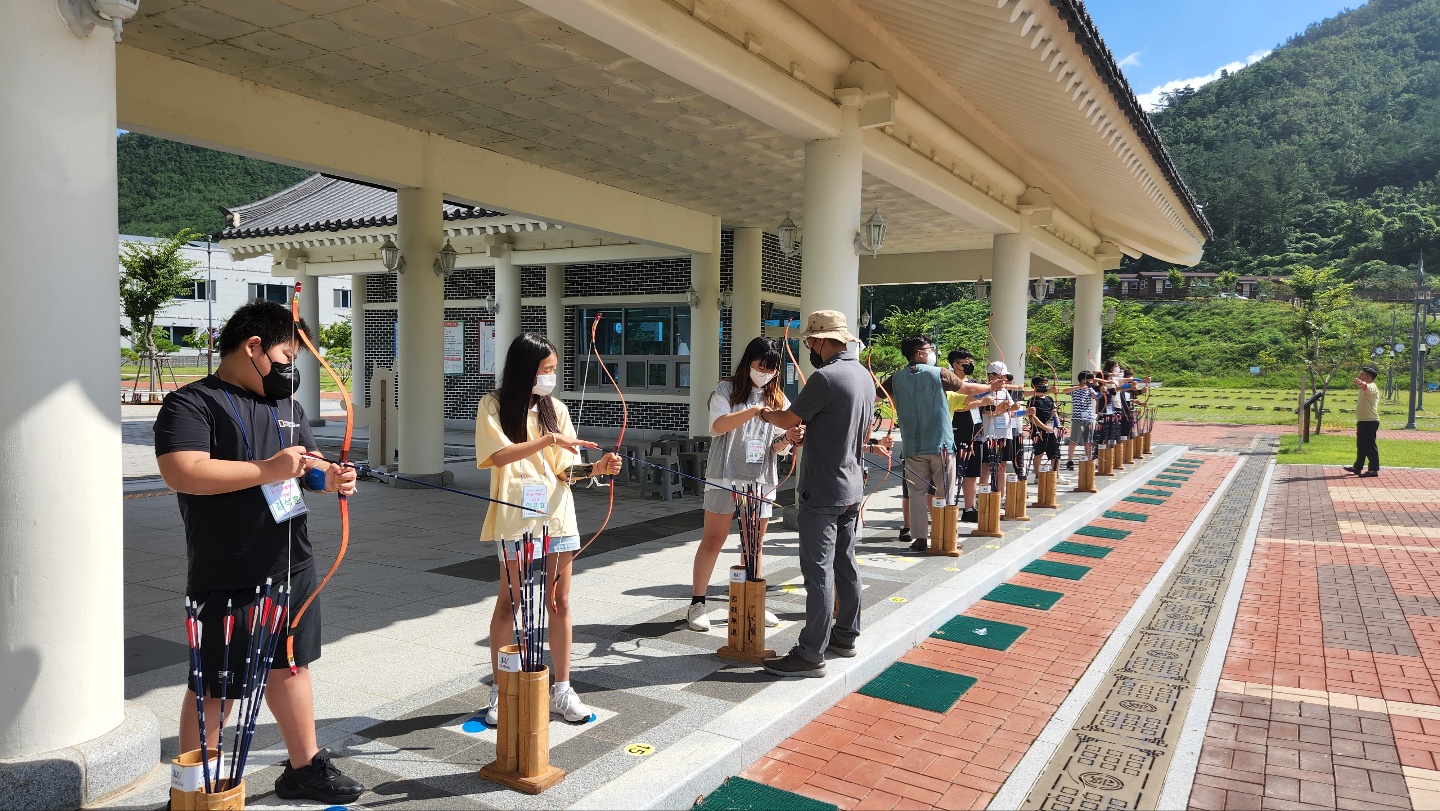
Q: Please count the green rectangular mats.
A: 15